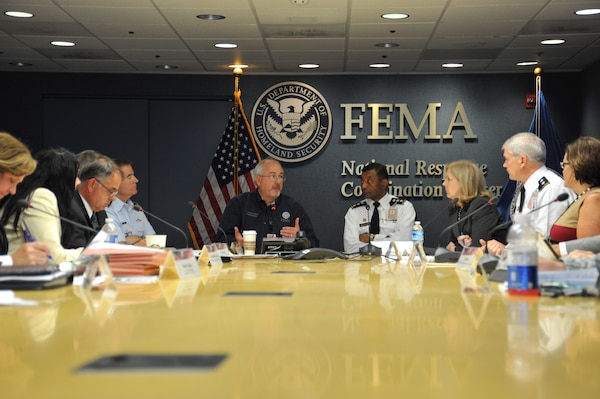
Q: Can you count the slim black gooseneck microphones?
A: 8